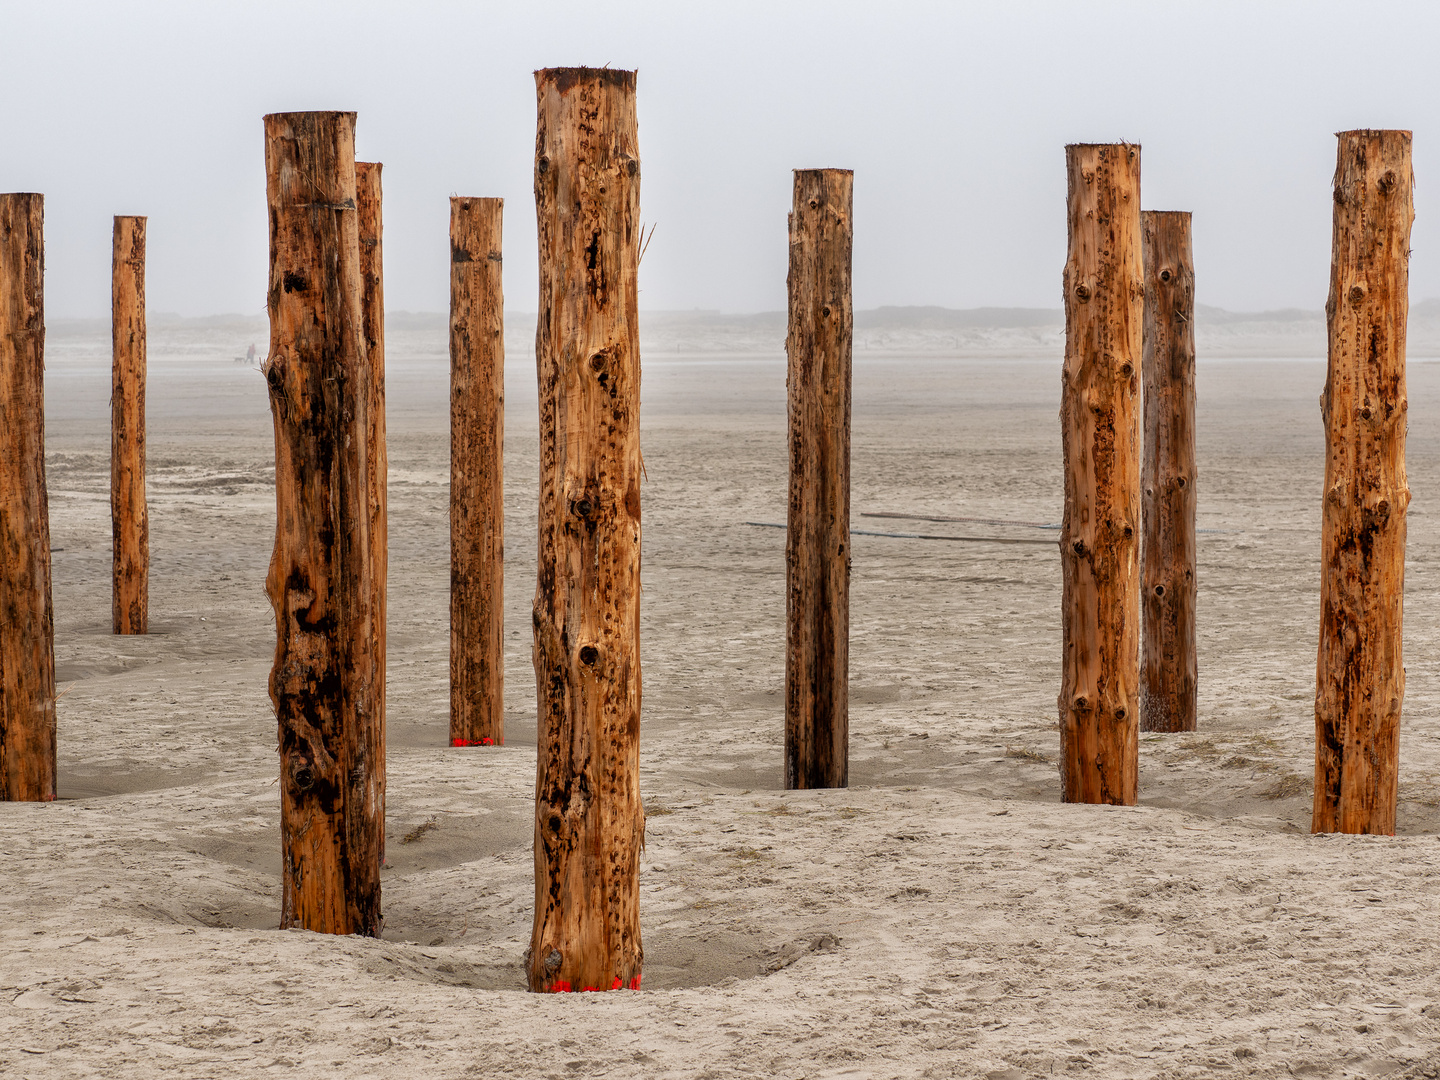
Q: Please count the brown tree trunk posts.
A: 10